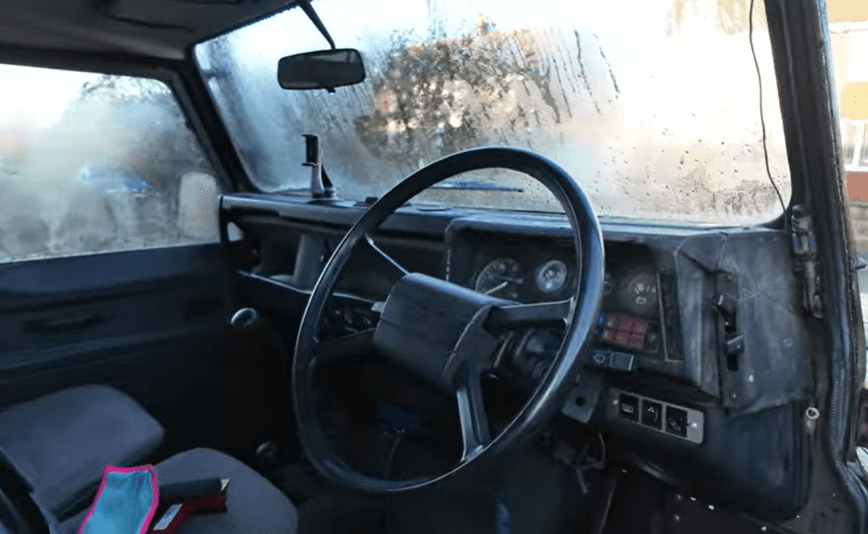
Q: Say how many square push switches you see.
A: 3